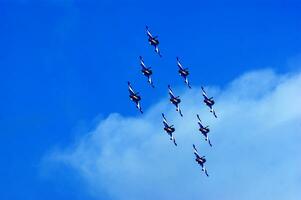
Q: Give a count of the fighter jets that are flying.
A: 9